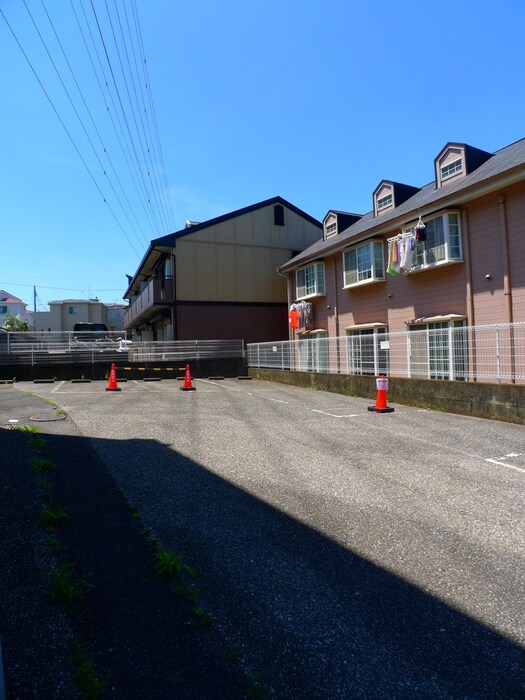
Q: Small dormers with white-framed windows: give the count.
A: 3